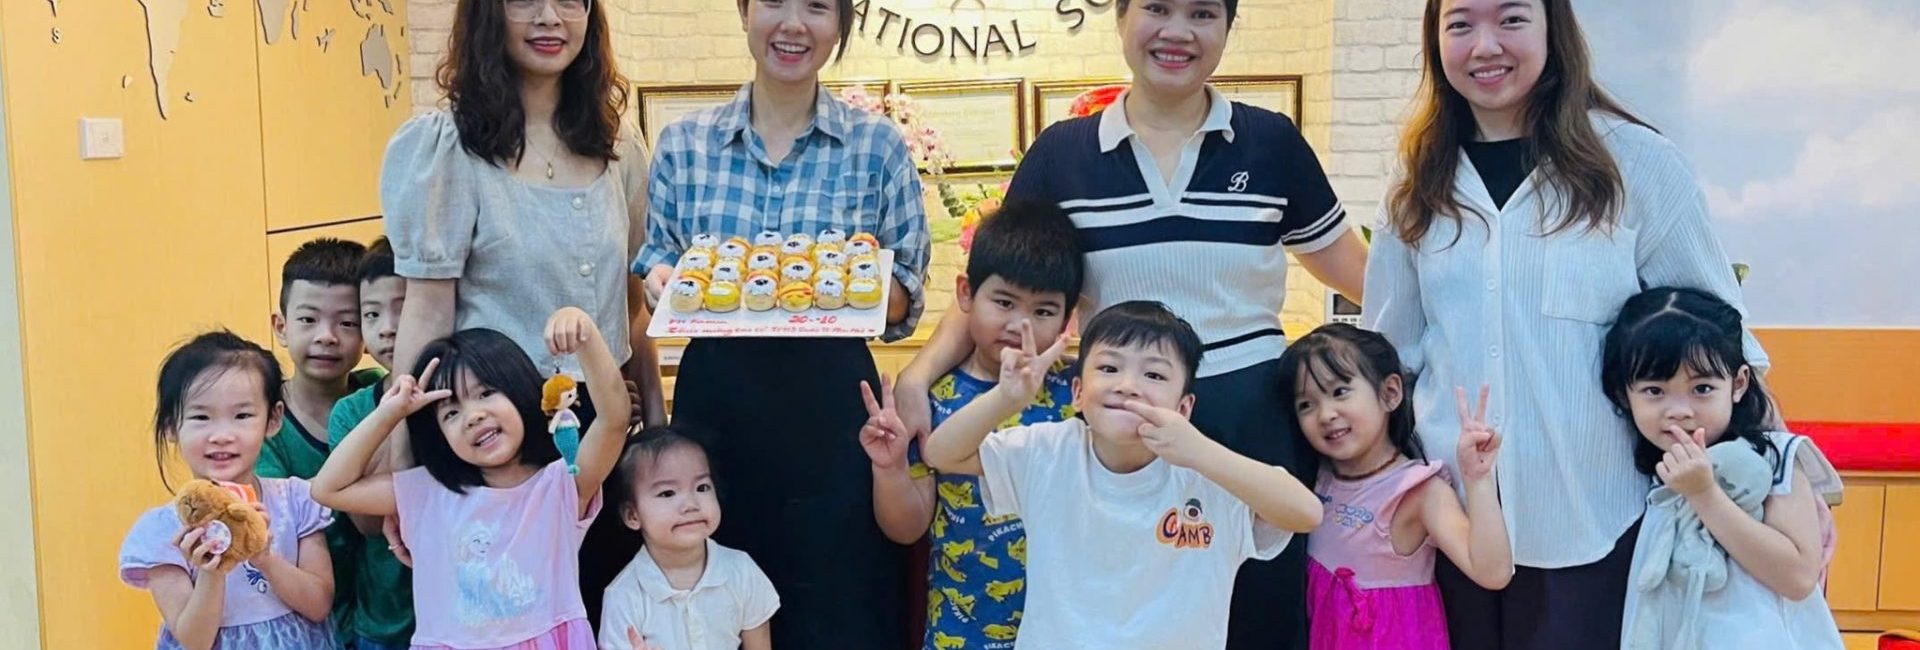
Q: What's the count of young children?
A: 9